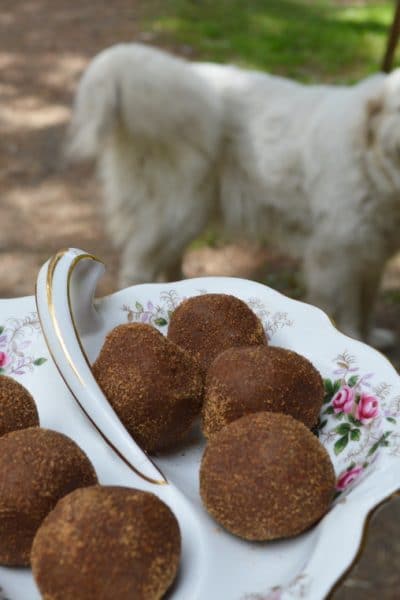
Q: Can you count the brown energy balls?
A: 7